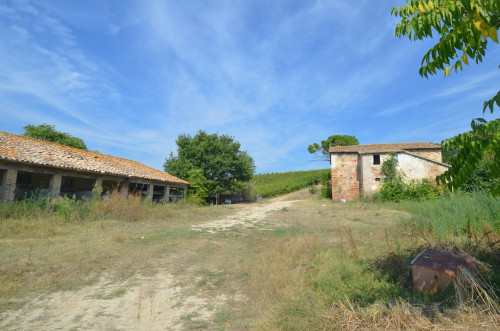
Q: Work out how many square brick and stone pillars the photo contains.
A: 7